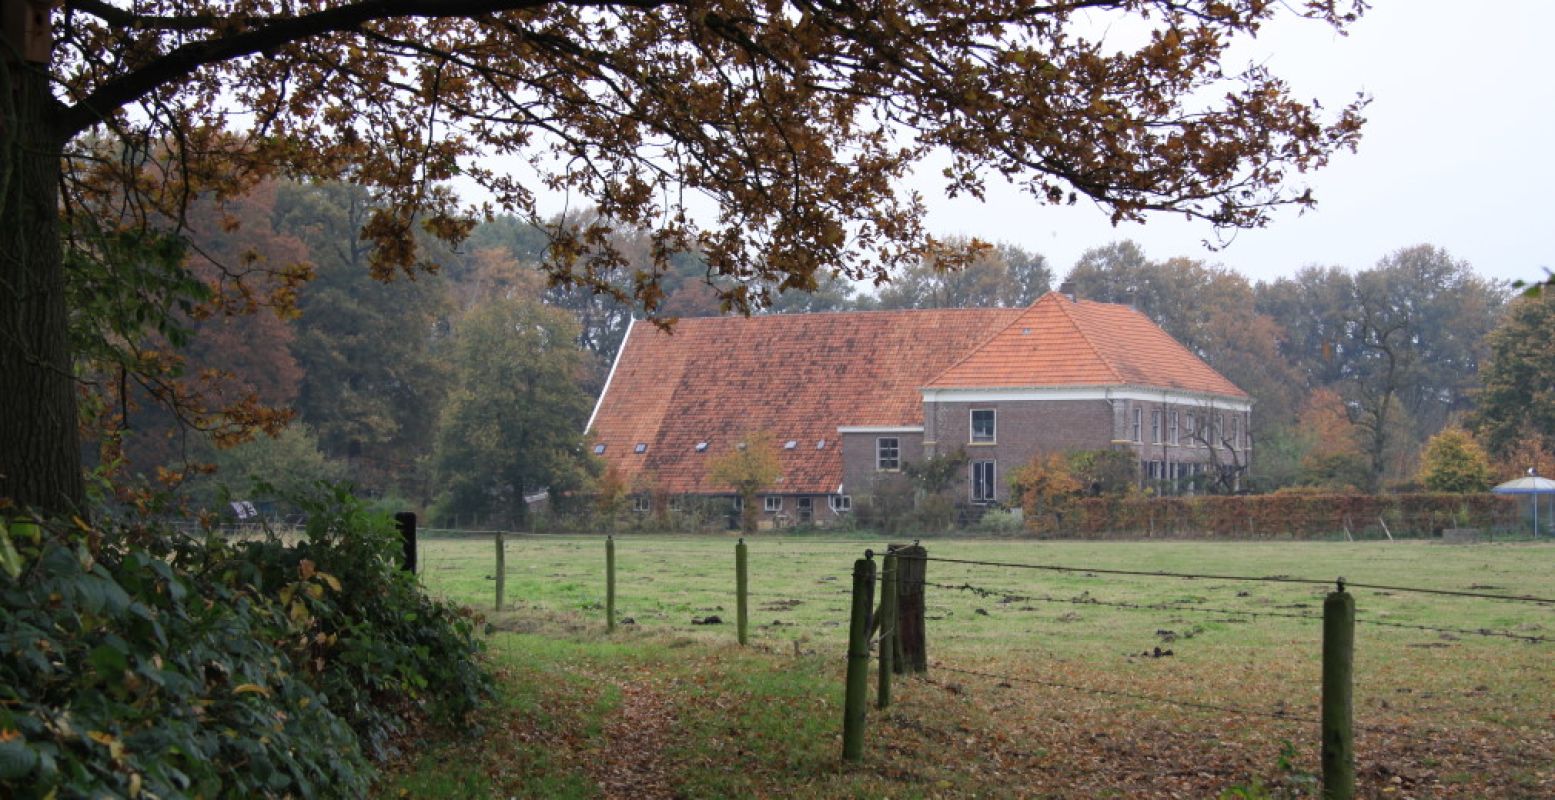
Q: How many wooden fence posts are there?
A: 8